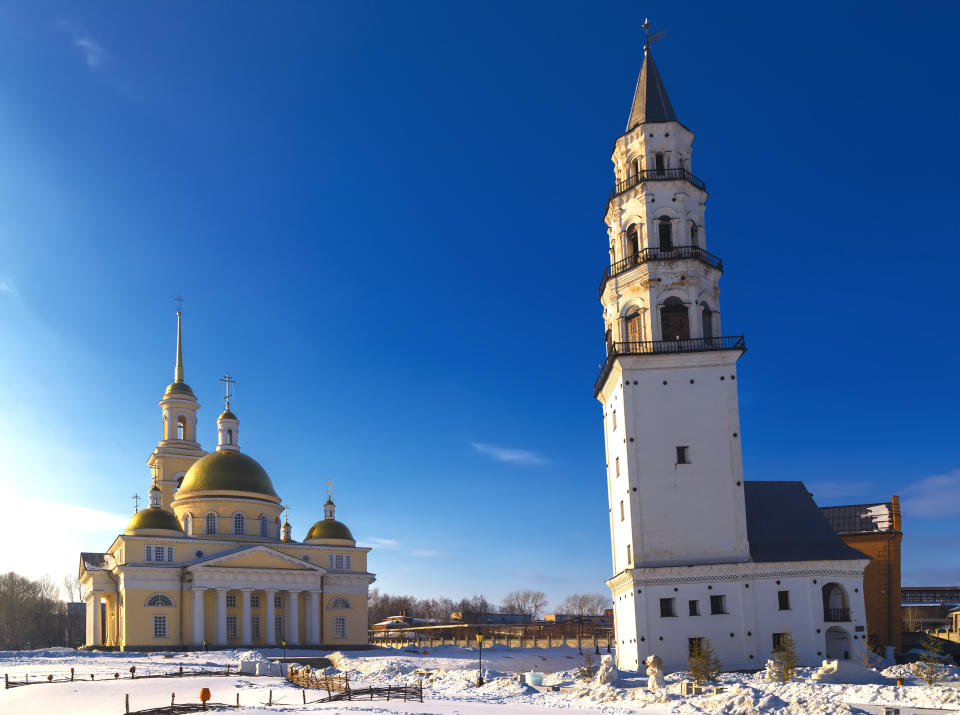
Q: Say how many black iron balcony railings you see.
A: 4